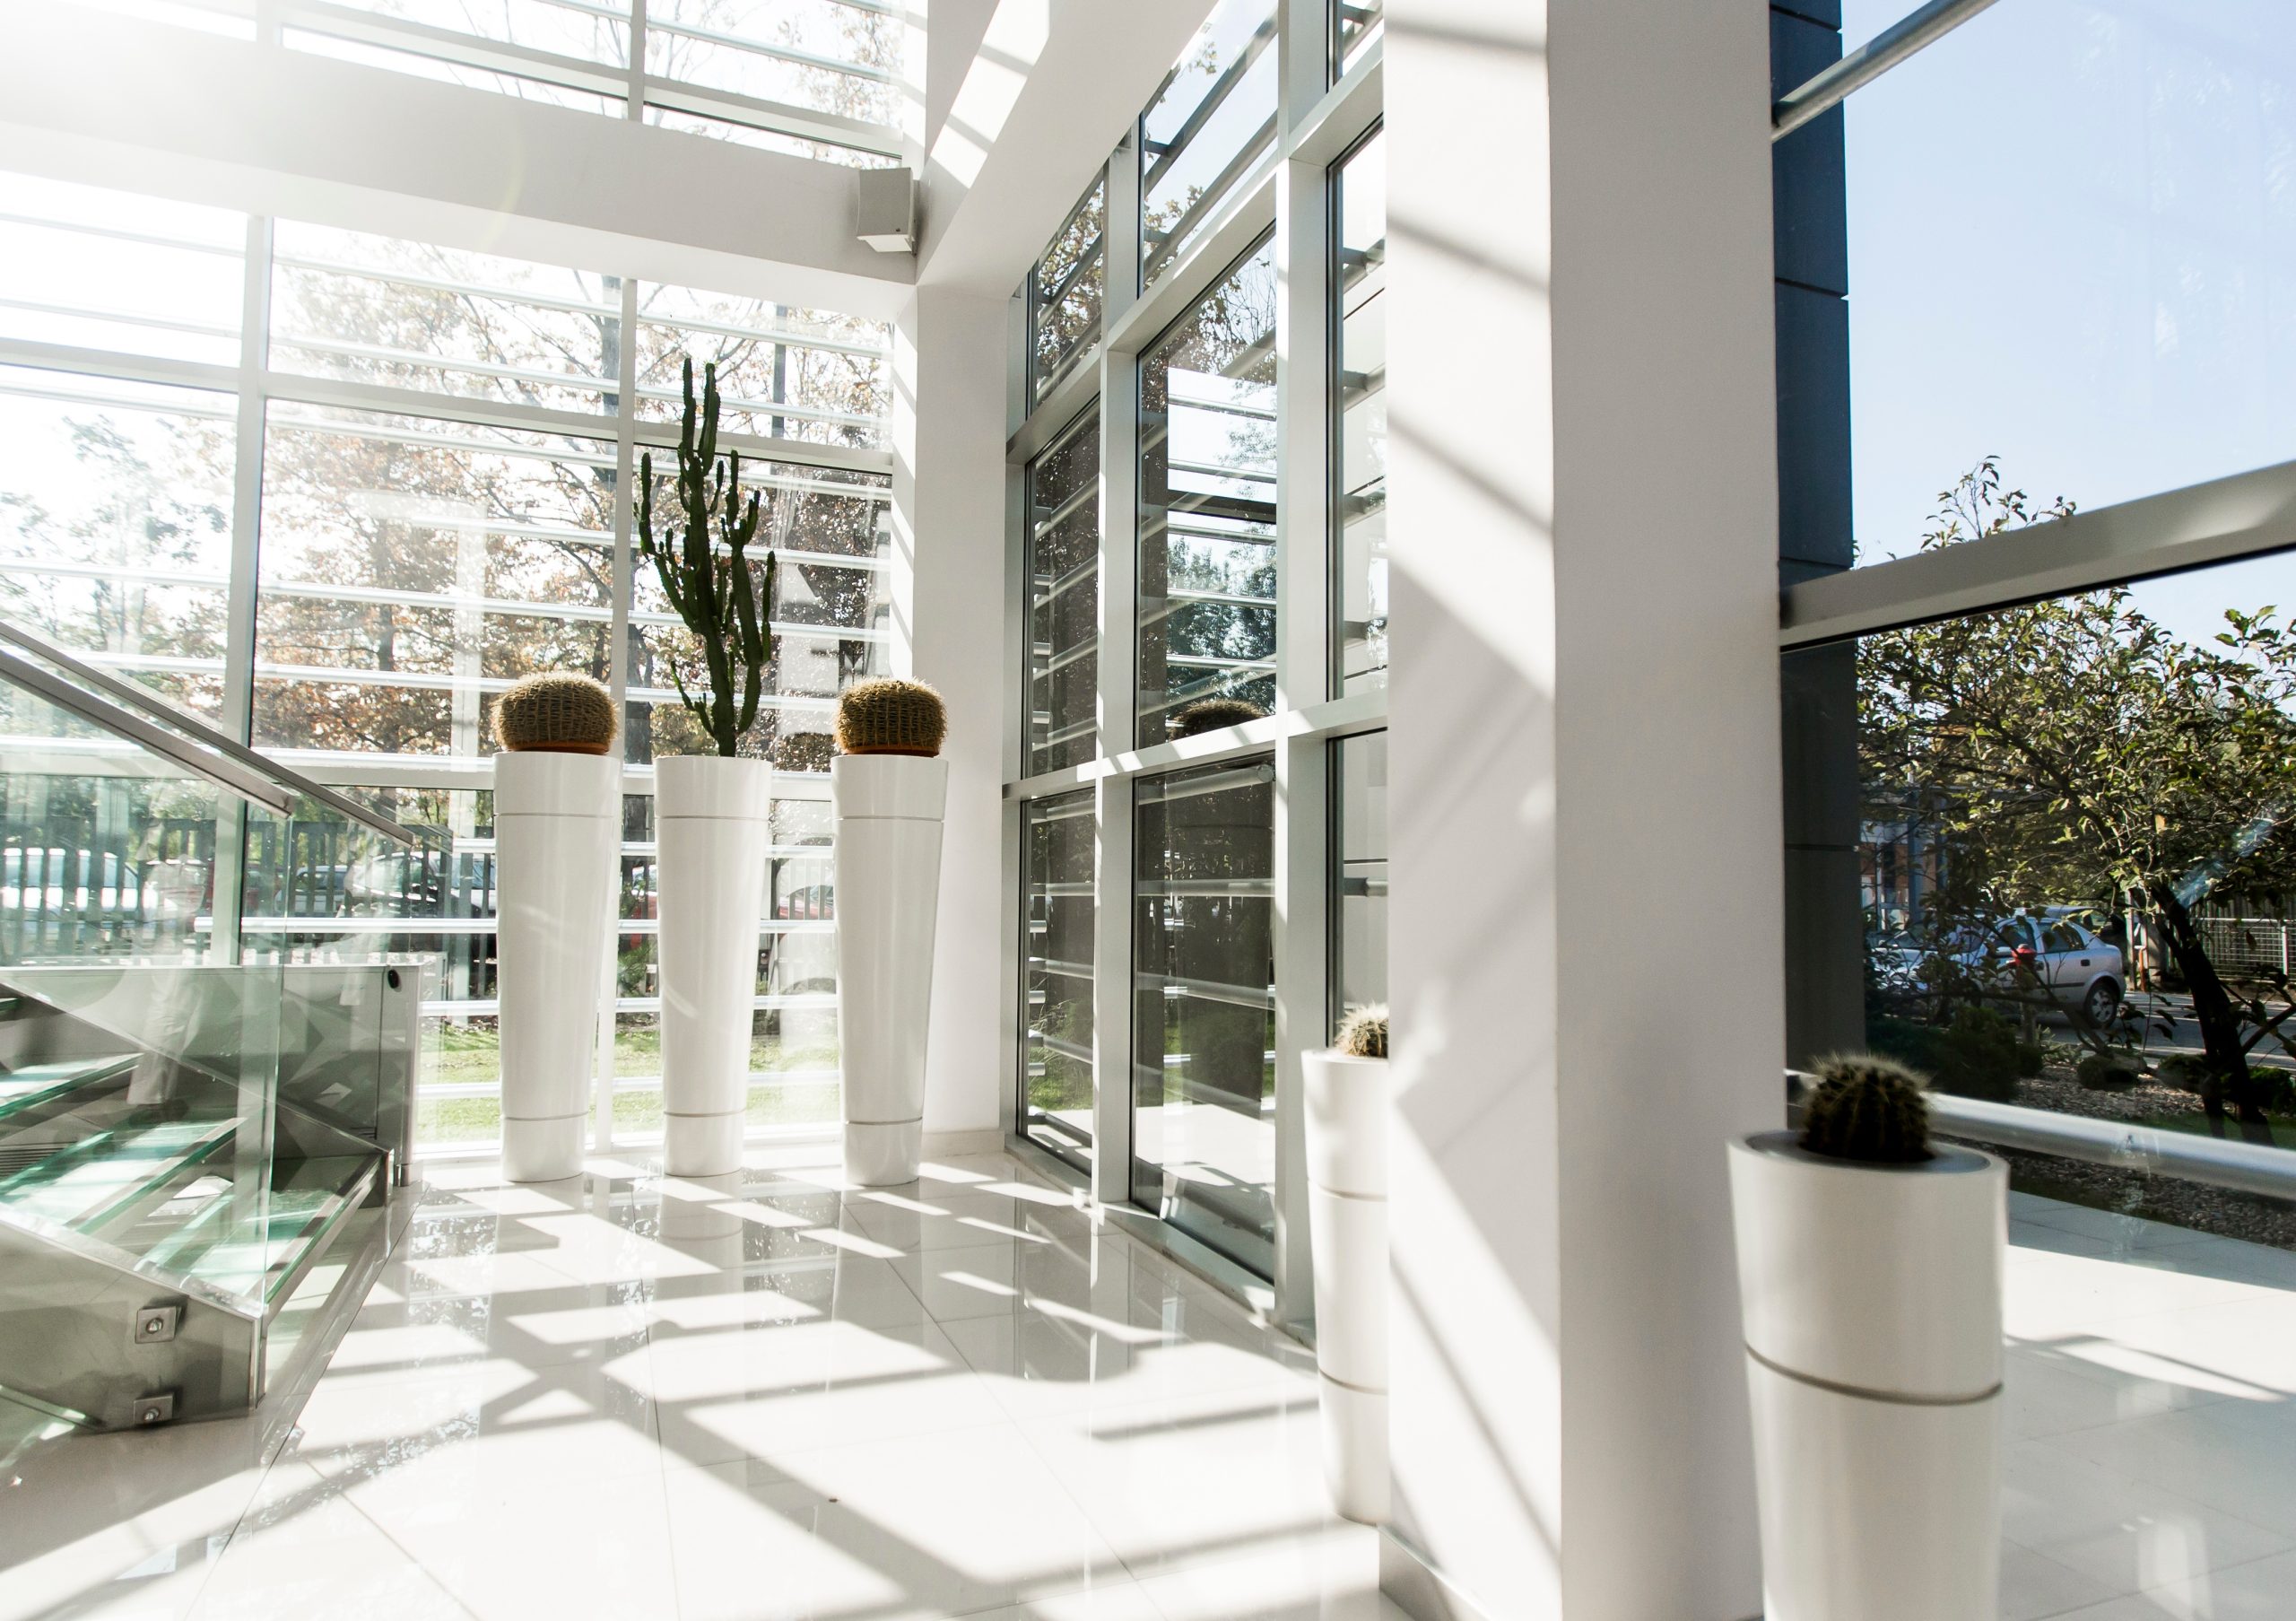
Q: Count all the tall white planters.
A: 5